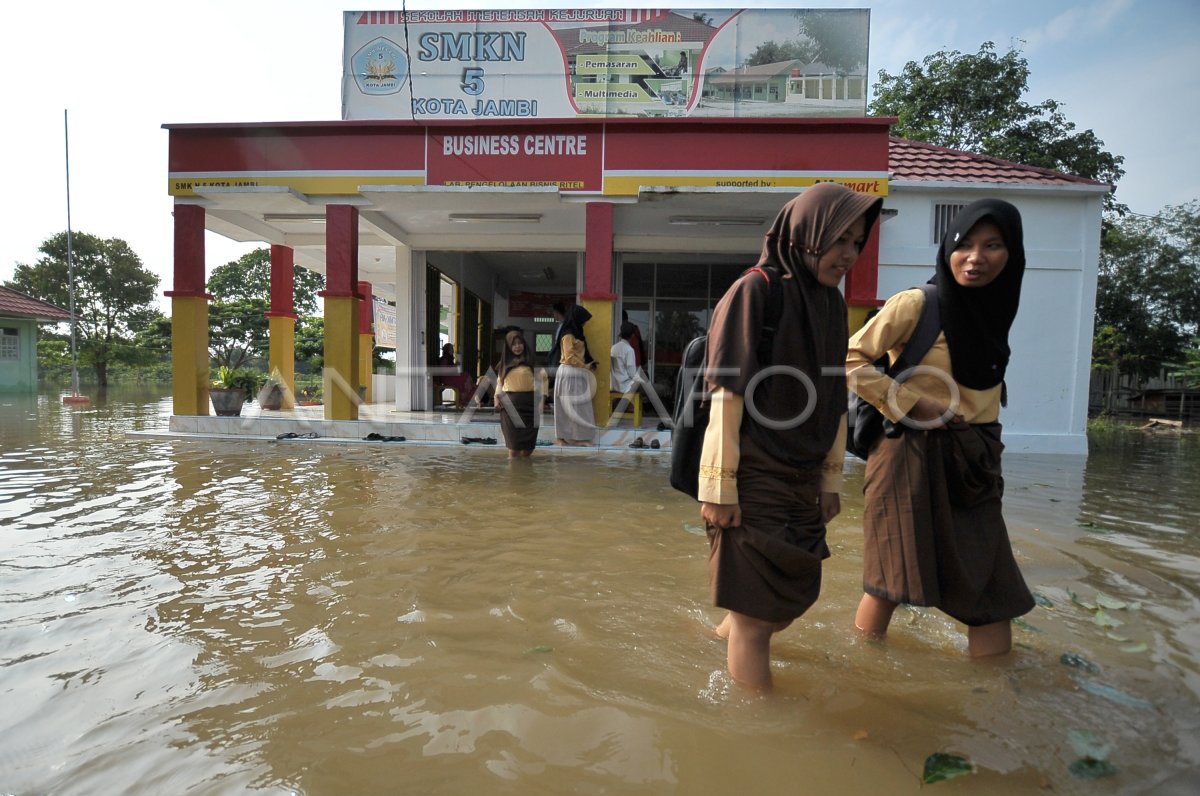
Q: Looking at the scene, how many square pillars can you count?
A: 6